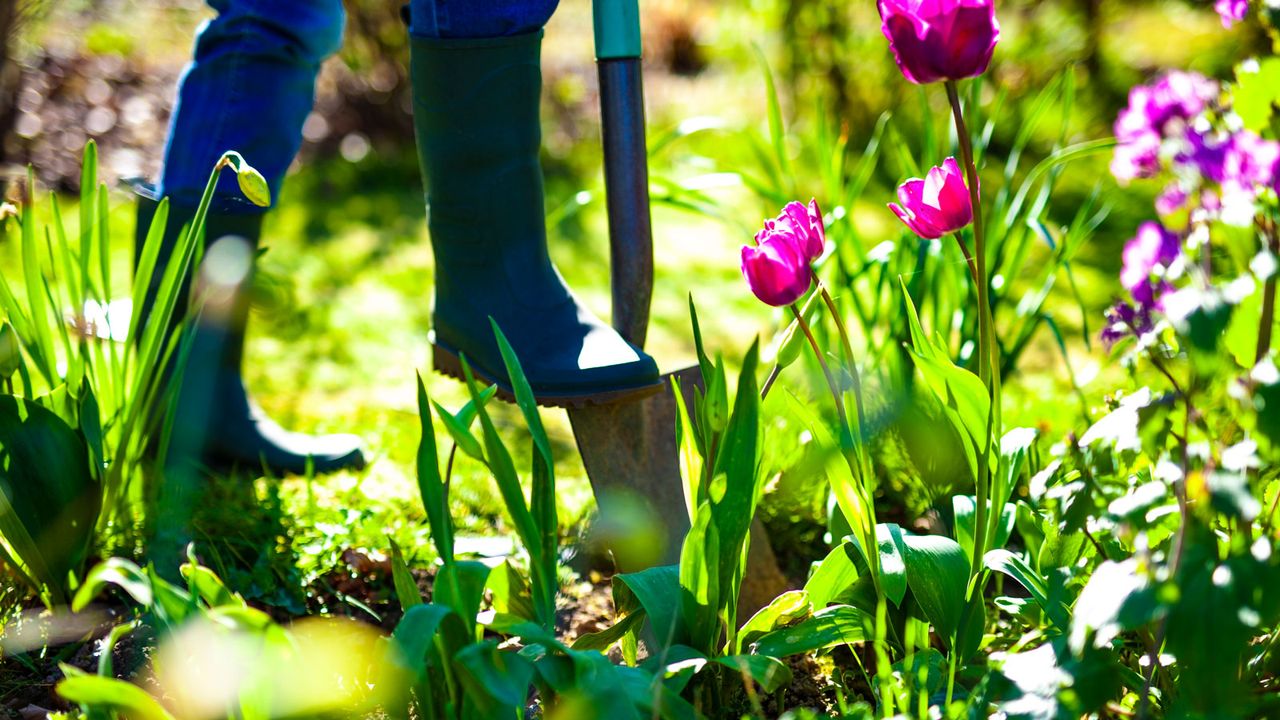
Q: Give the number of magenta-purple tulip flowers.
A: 4